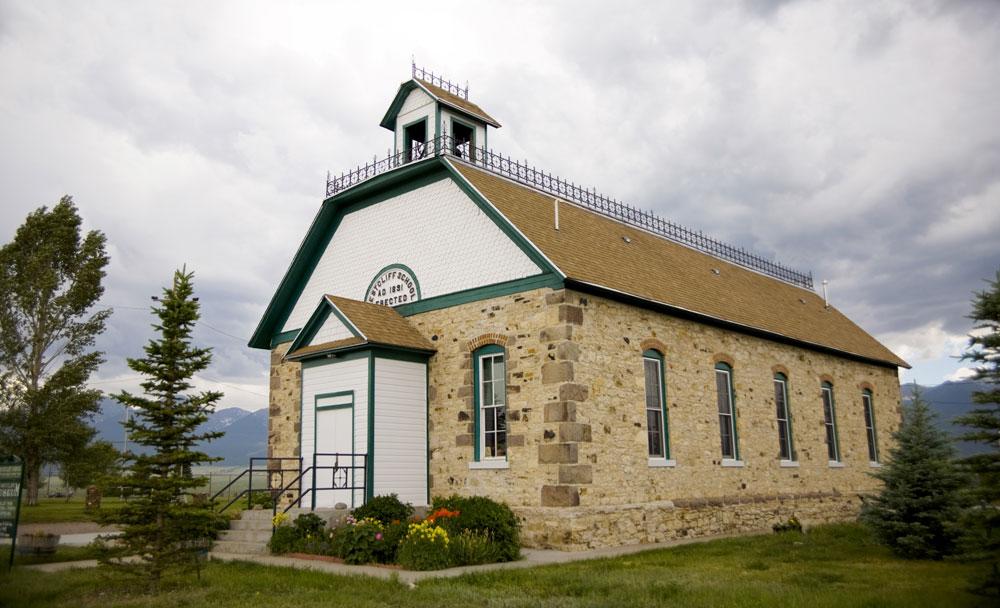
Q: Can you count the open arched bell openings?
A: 2